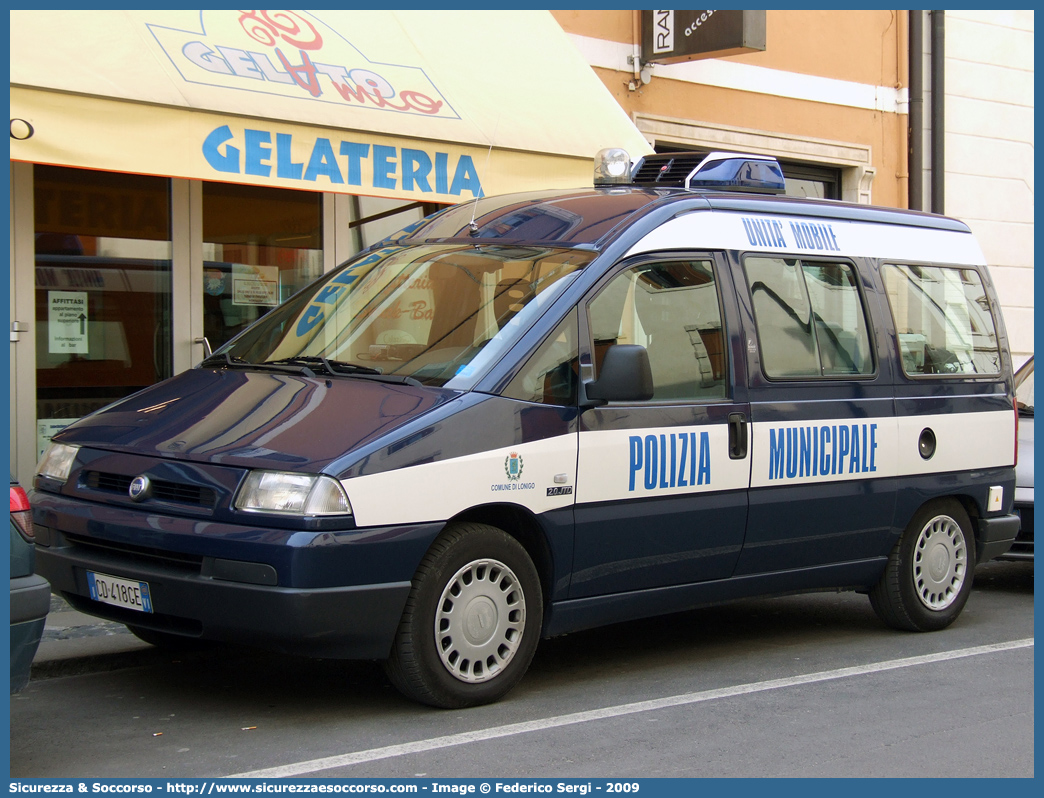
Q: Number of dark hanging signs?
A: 1